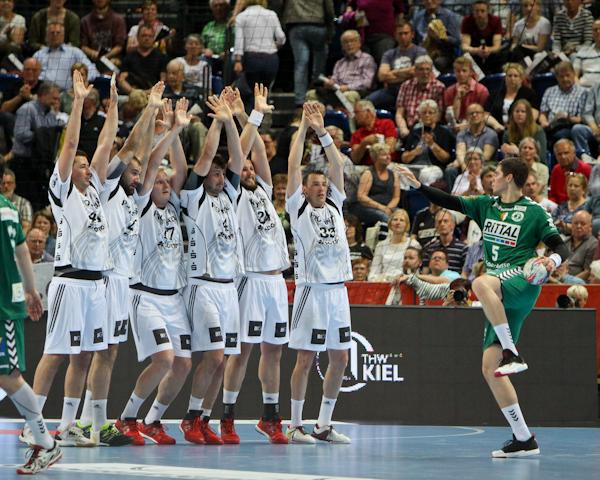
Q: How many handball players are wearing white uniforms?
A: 6